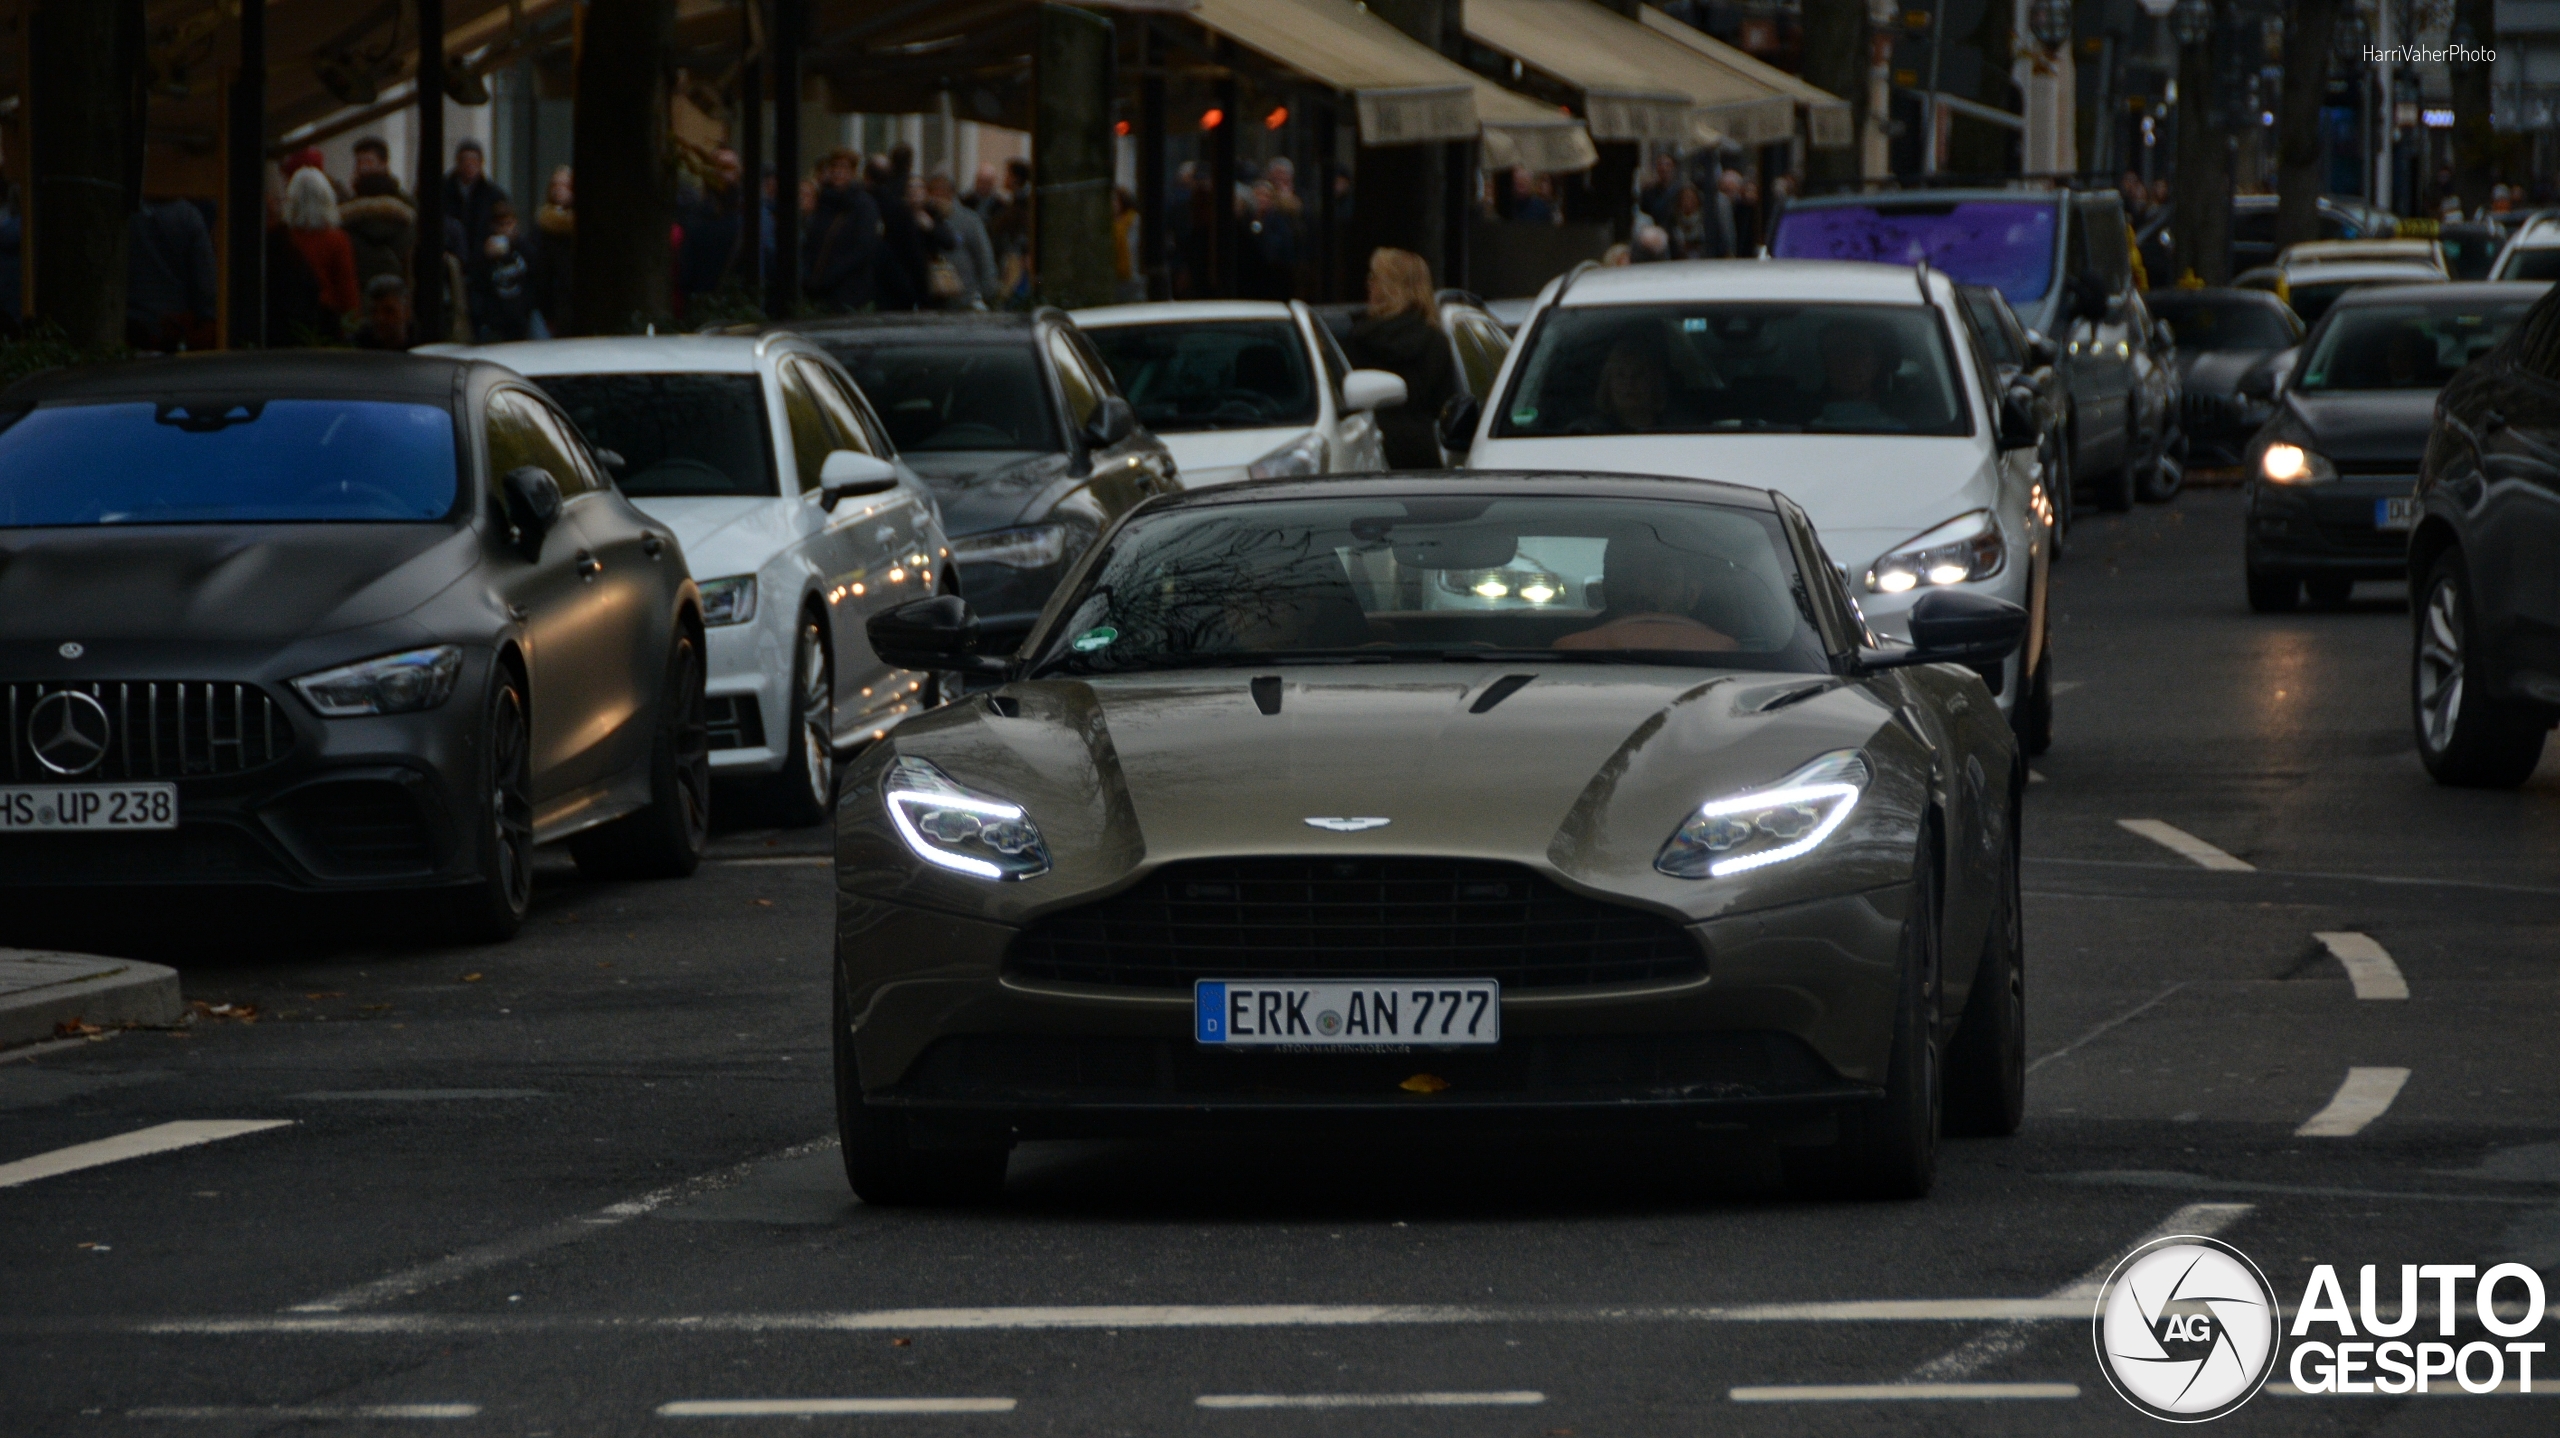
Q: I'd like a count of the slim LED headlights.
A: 2